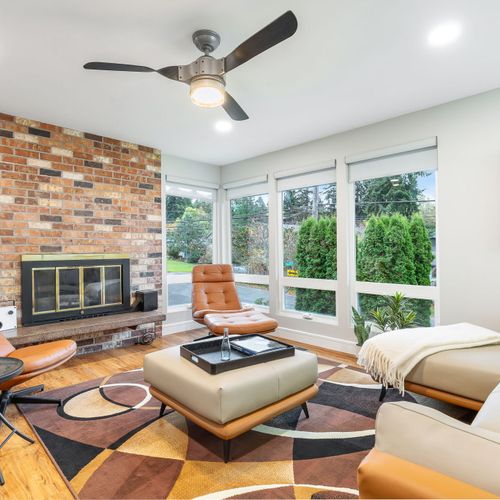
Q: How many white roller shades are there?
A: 4